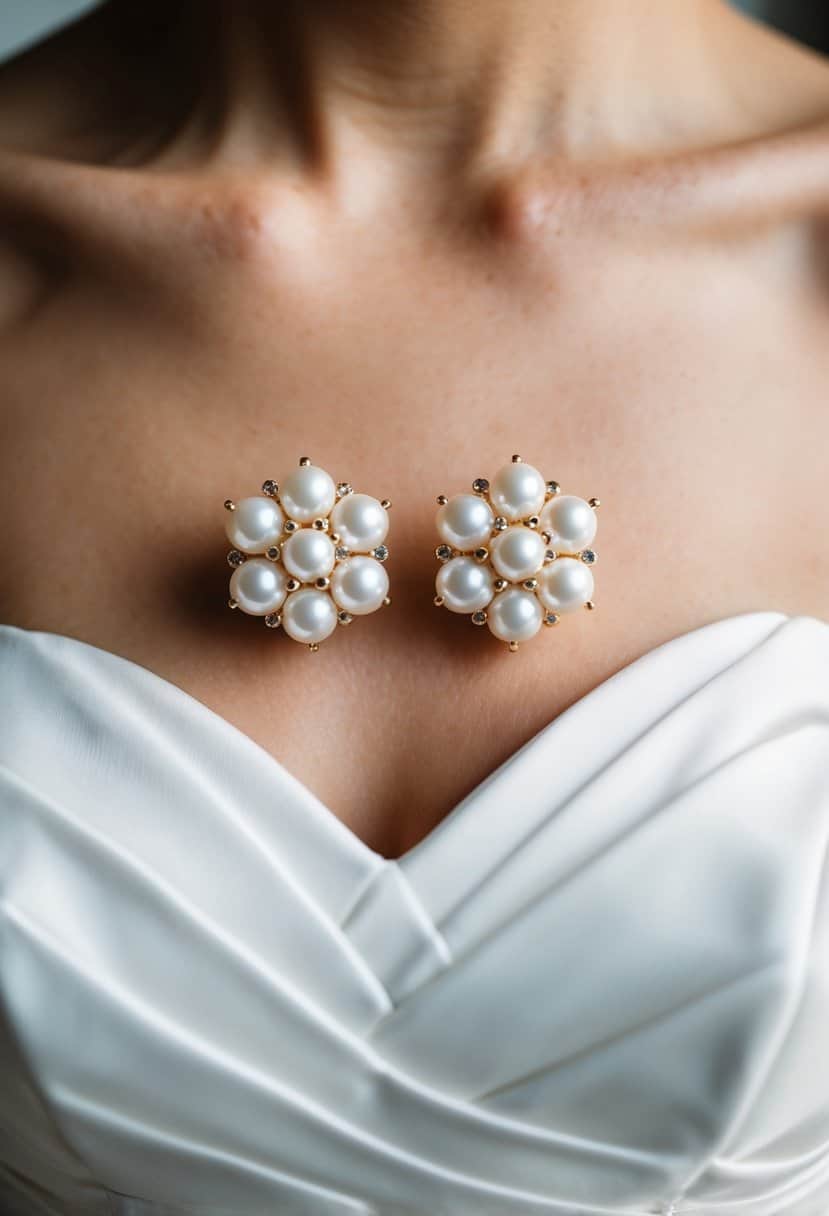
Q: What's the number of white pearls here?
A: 14